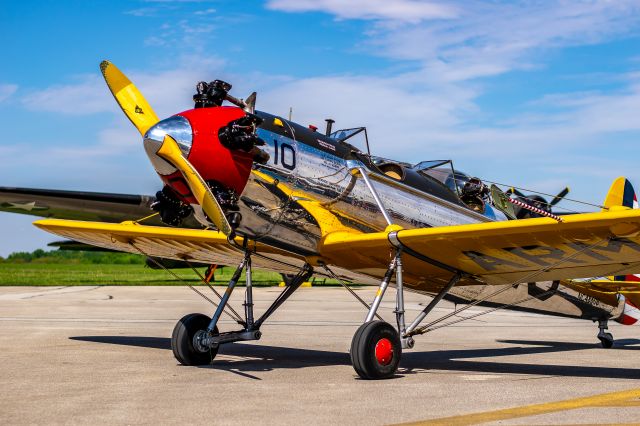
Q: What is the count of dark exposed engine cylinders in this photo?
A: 4